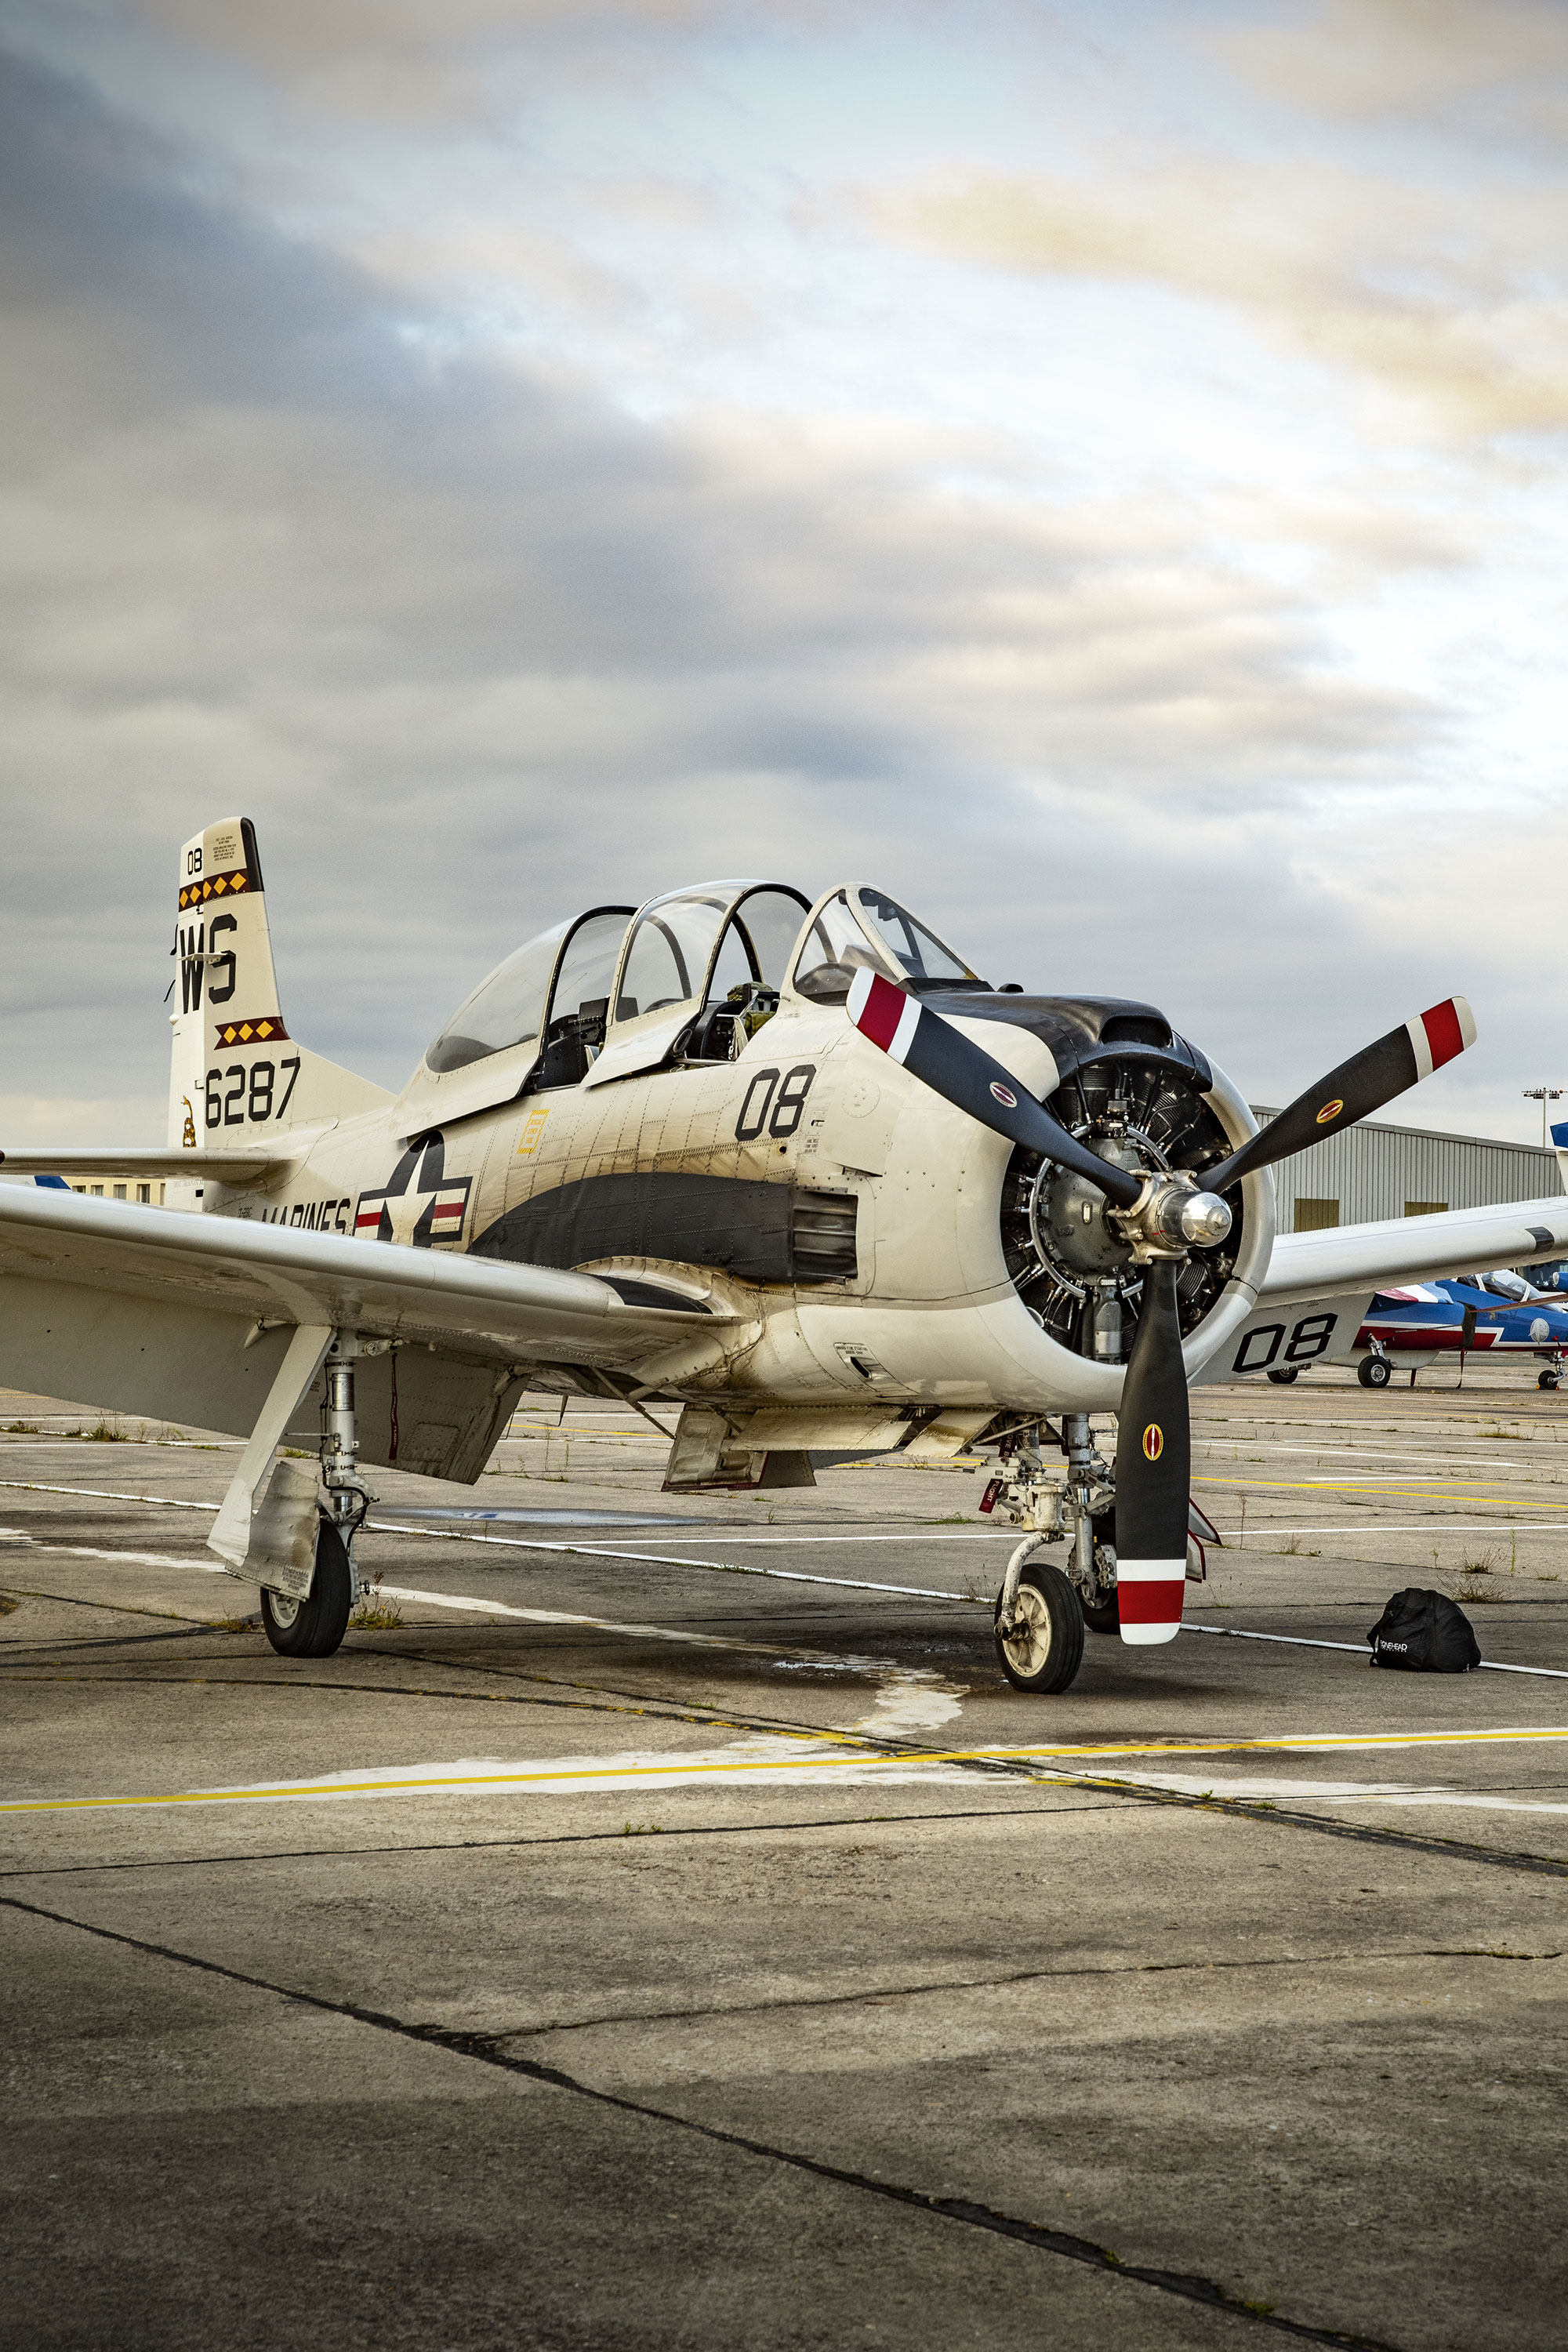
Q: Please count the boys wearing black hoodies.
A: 0